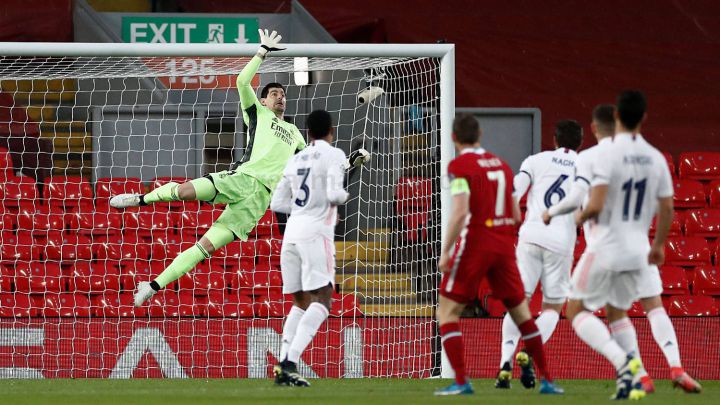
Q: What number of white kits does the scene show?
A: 4